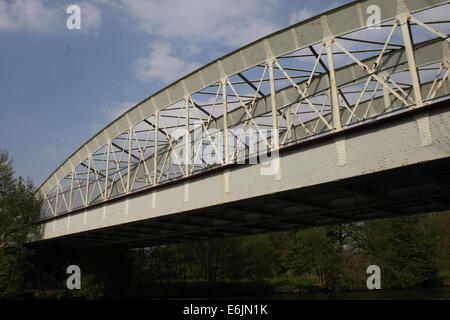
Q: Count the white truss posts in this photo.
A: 11